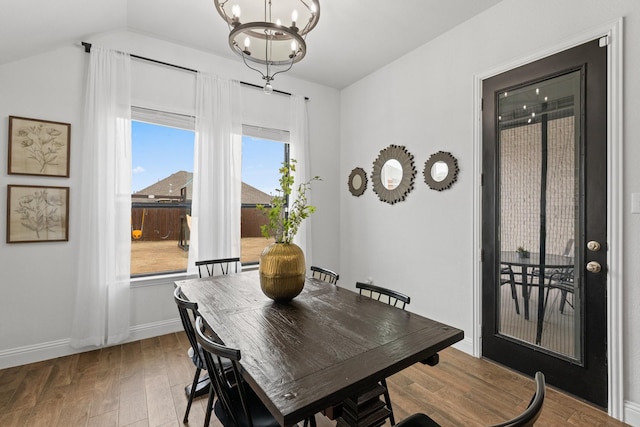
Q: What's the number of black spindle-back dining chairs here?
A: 6